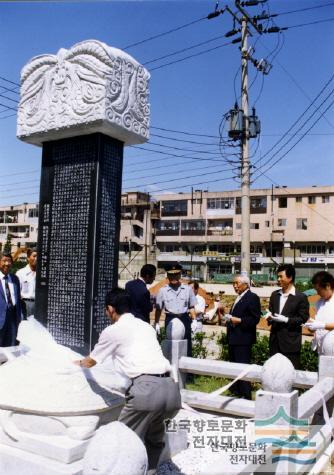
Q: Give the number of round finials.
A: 4